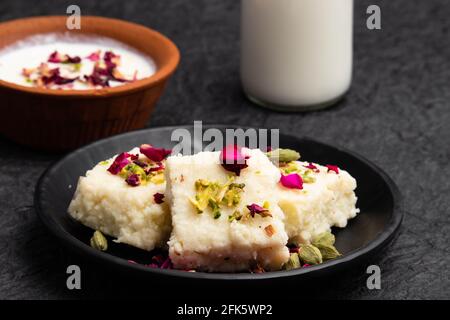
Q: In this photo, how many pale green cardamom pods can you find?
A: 6